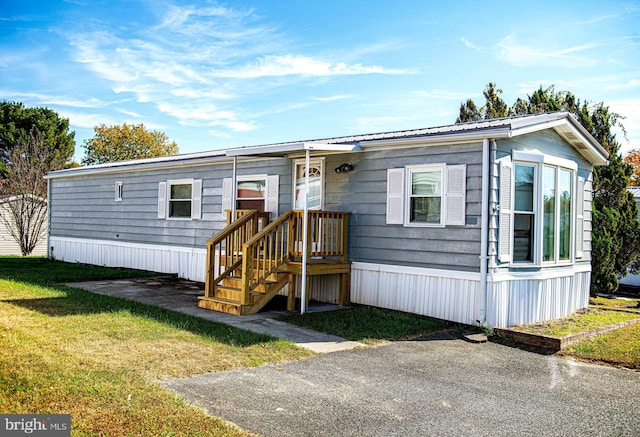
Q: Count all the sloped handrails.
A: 2